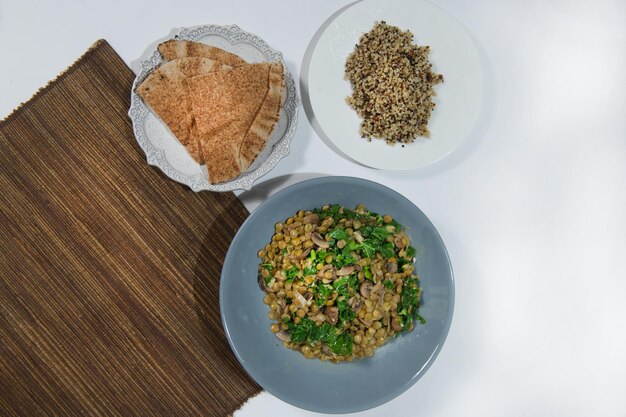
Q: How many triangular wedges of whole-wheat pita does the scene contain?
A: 3